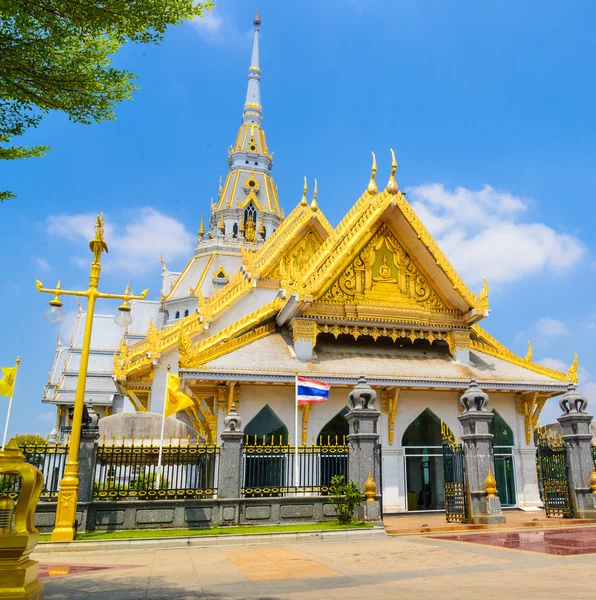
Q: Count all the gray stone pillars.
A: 5